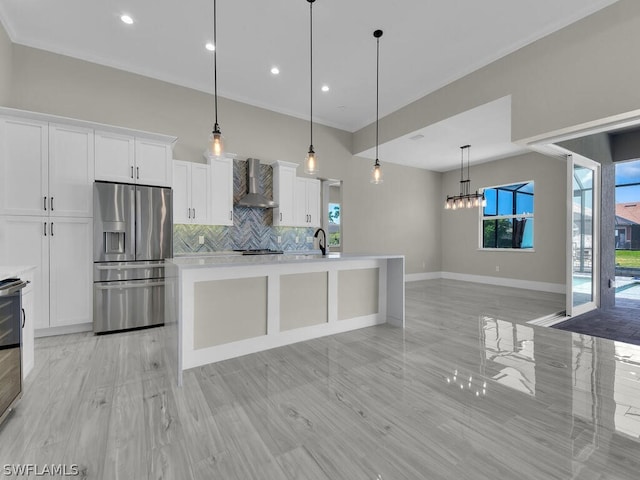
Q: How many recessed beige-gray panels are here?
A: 3